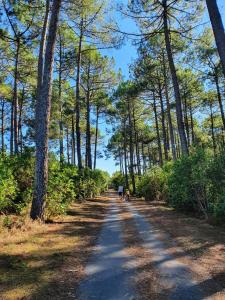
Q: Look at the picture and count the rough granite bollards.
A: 0